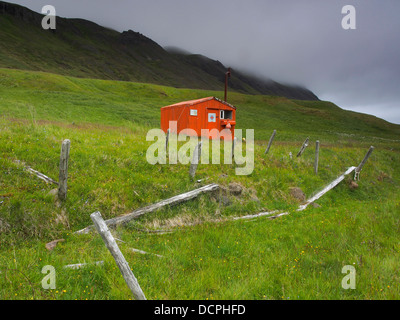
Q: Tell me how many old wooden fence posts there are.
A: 9